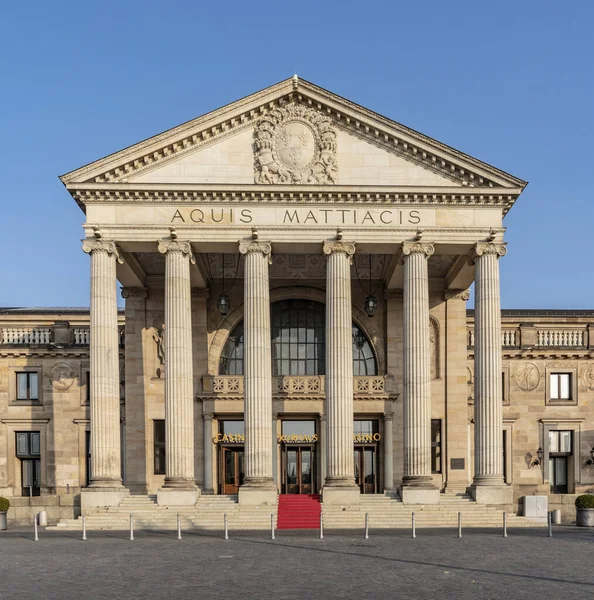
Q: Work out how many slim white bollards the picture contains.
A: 12